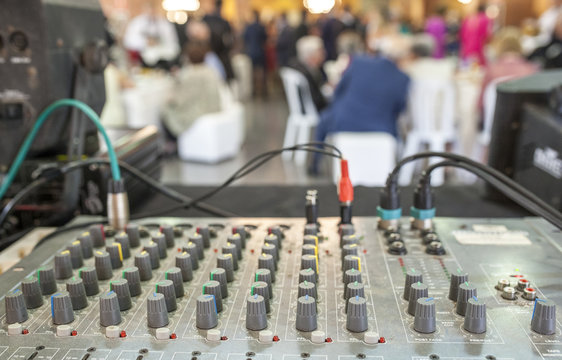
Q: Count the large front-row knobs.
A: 11